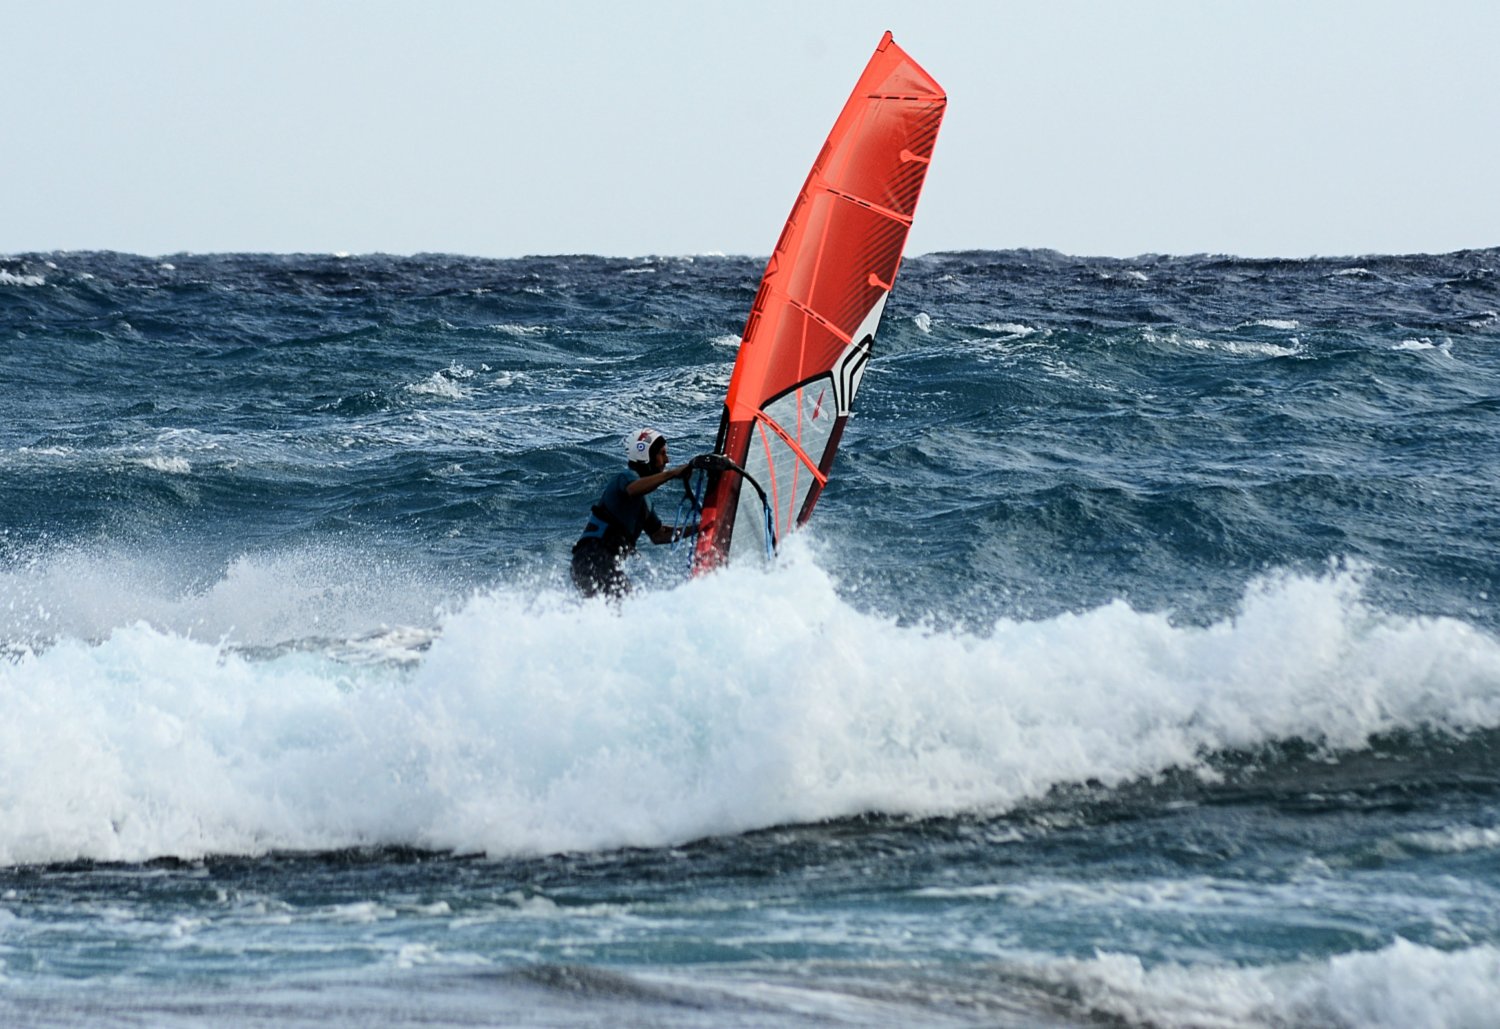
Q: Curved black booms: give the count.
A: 1